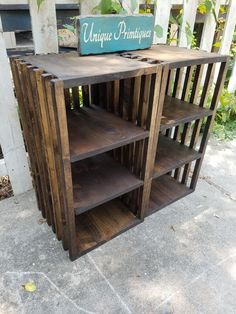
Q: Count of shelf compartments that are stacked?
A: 6